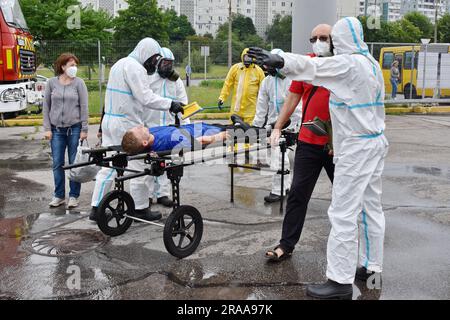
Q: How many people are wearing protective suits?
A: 5